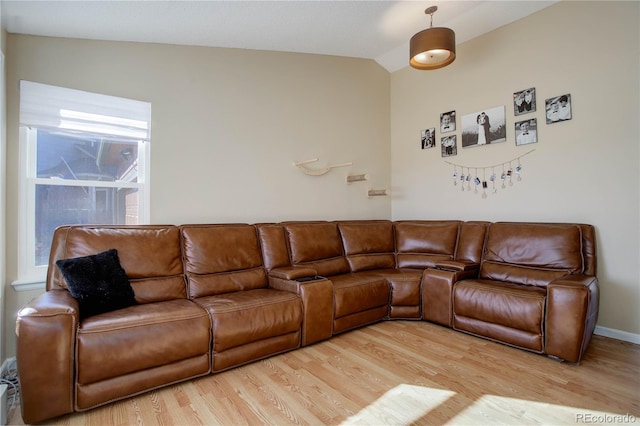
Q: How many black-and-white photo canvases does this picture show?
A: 7